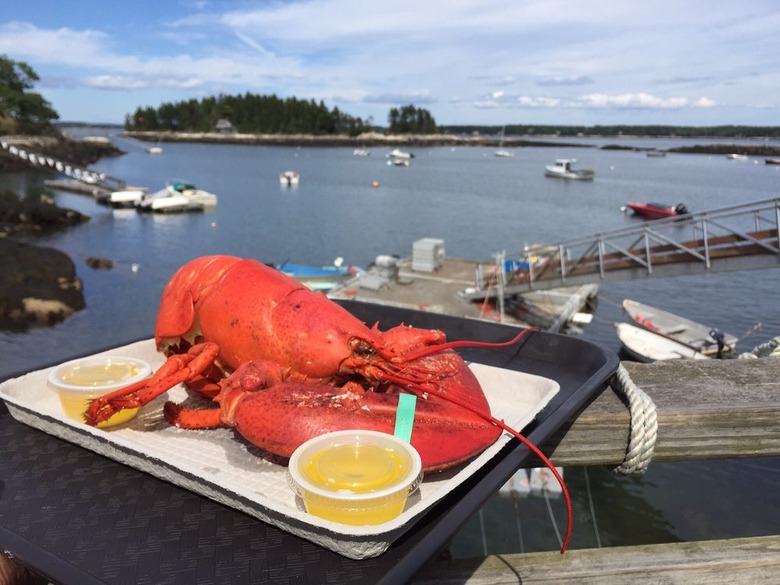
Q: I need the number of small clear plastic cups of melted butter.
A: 2